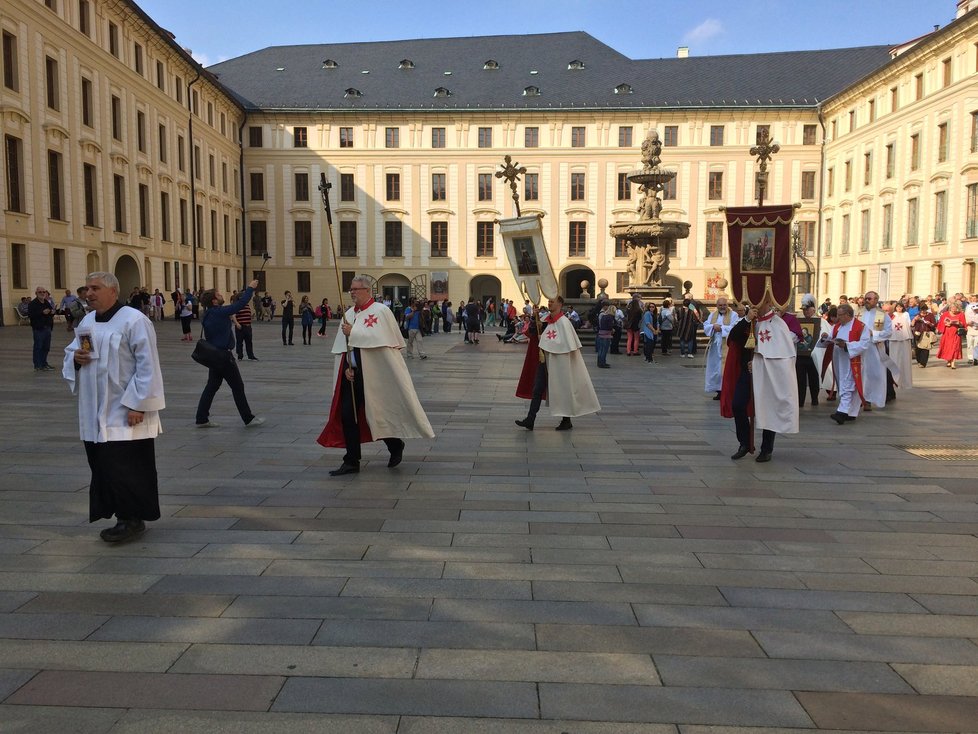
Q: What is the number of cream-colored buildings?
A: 3